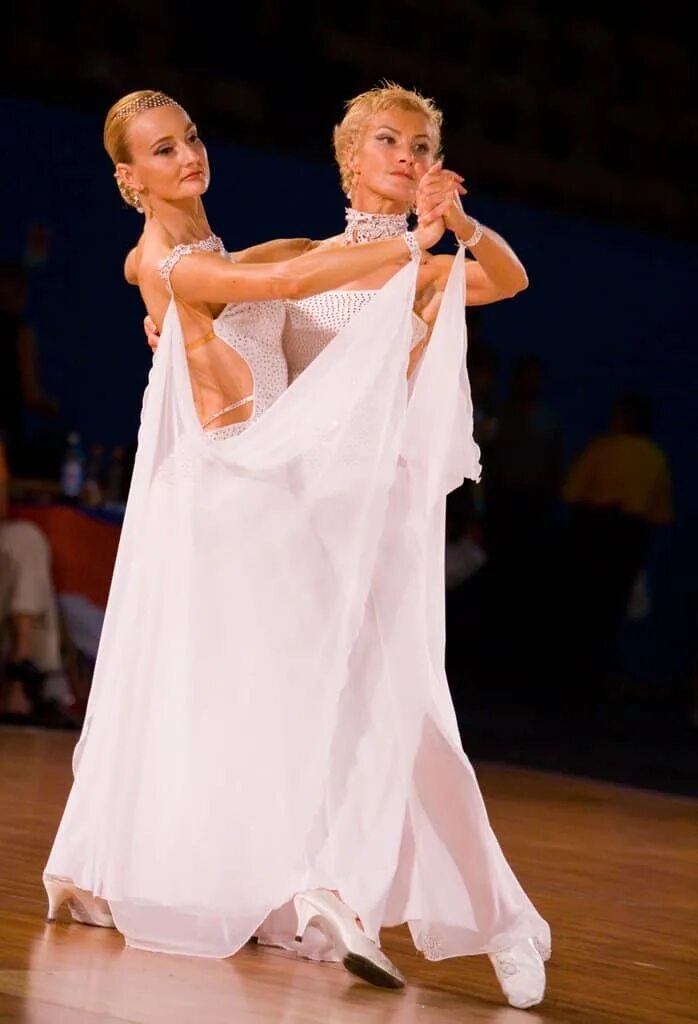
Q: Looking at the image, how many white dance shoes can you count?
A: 3